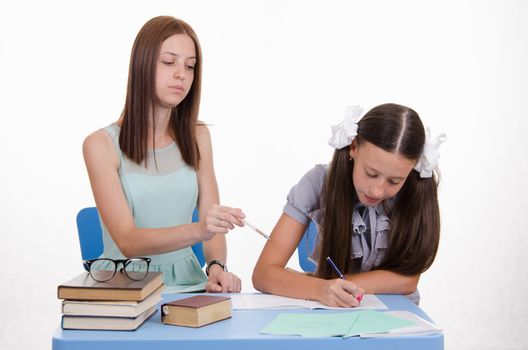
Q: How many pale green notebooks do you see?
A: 2